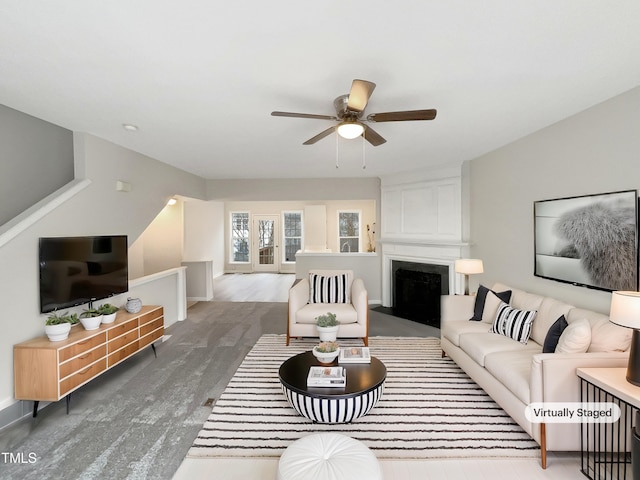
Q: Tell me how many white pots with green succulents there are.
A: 5